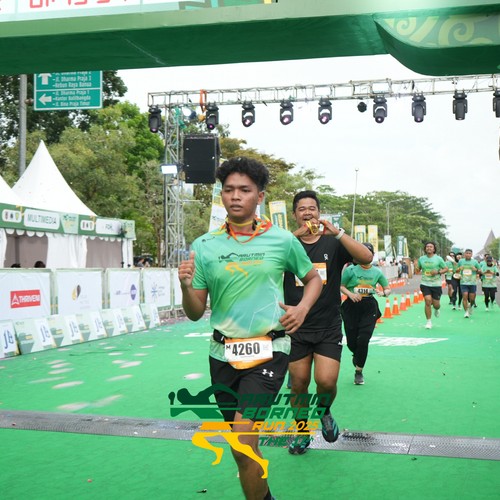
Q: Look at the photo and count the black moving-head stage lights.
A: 9